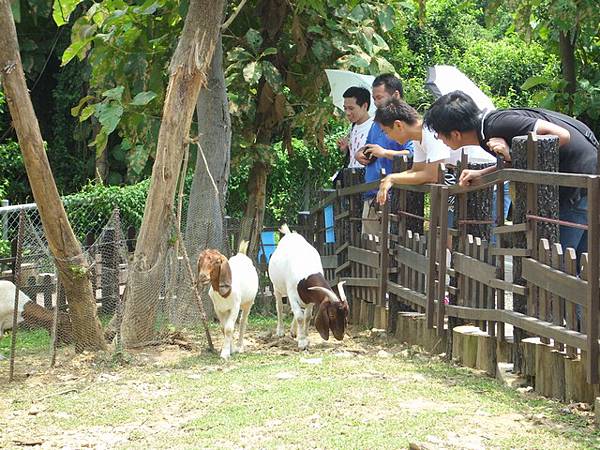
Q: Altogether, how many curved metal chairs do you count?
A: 0